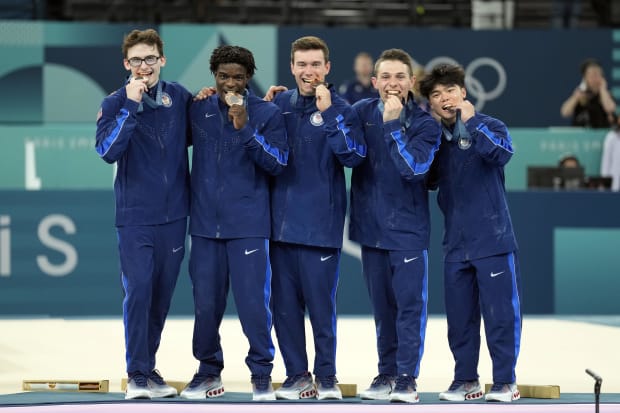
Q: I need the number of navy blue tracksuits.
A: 5